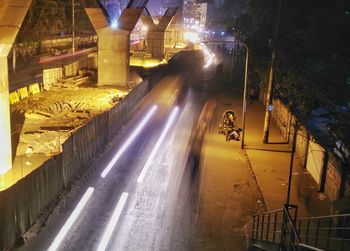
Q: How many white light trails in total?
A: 4